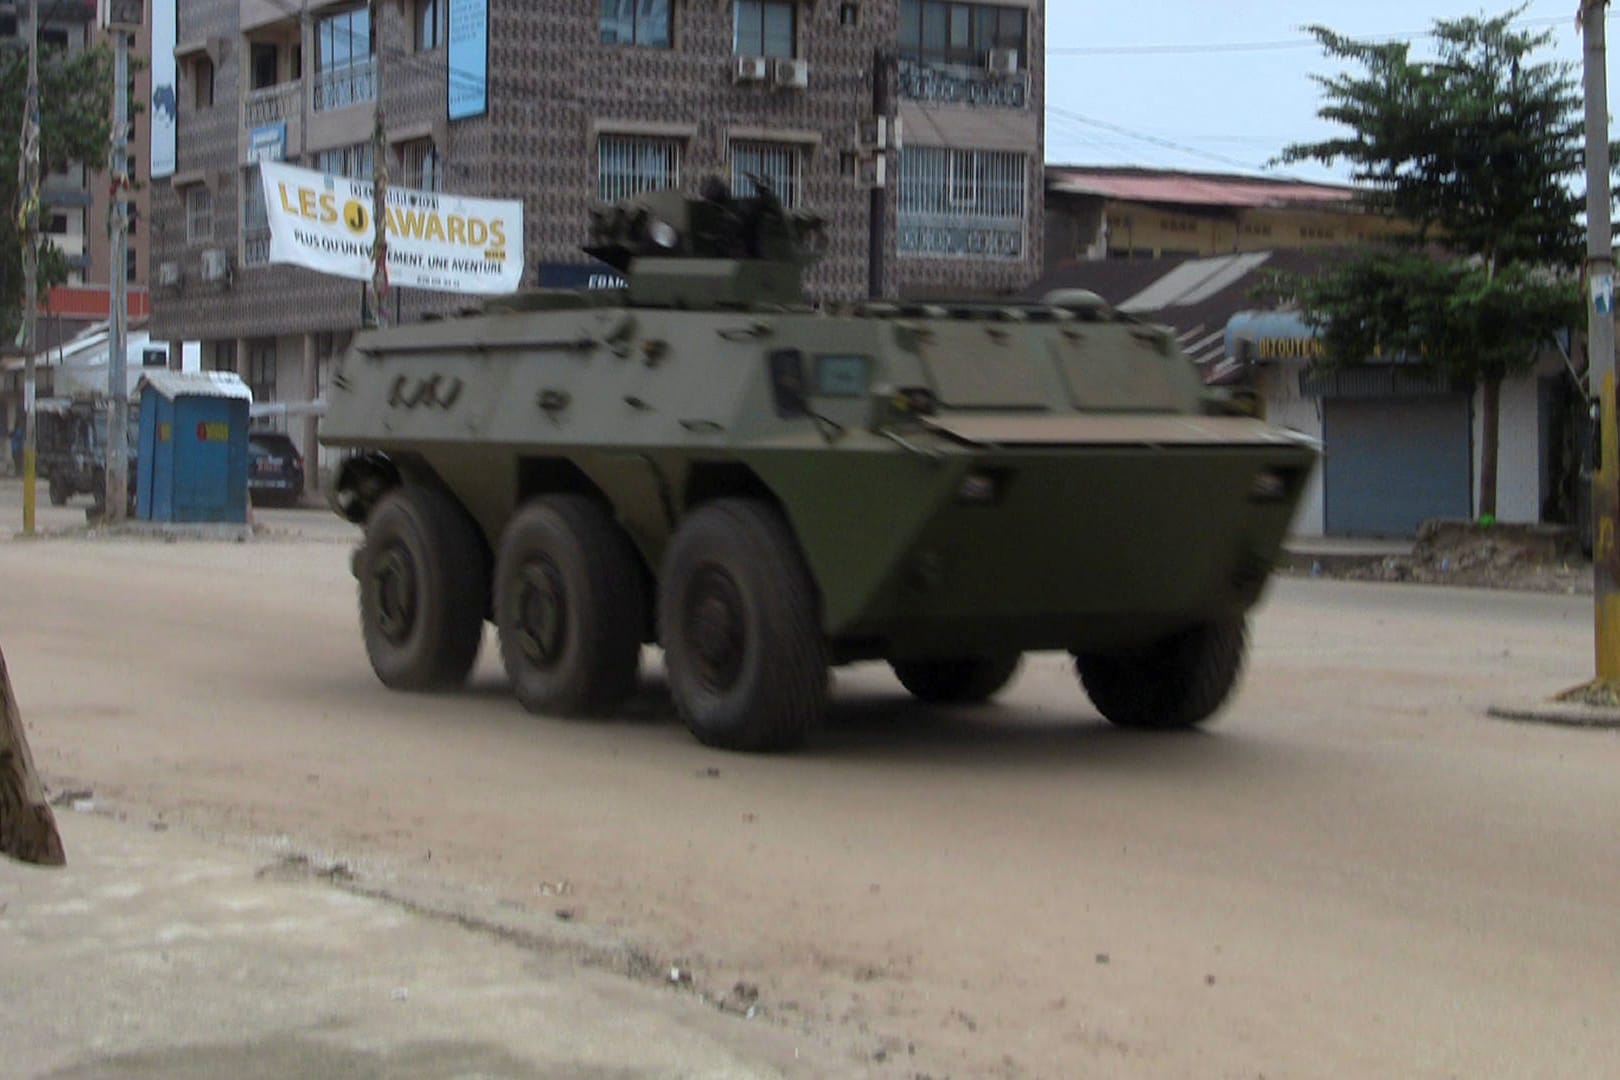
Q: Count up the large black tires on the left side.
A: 3